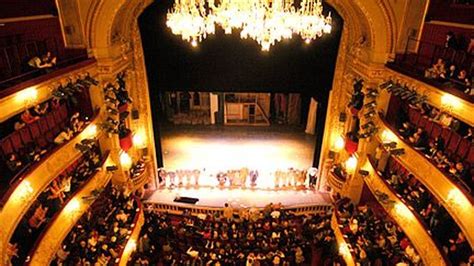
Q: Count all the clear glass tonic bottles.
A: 0